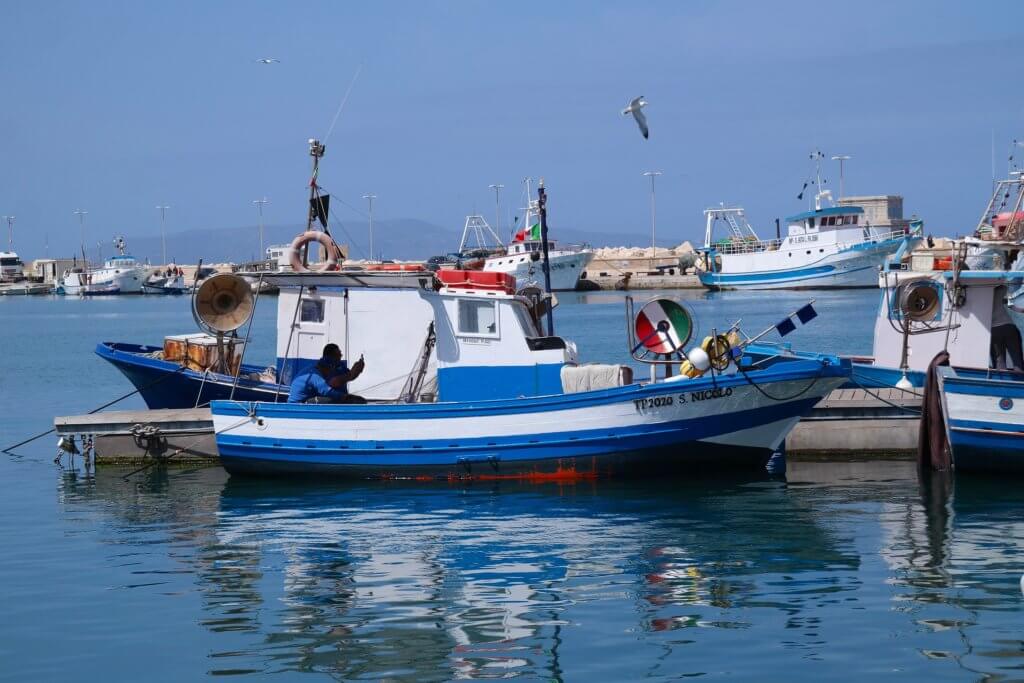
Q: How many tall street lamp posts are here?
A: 8